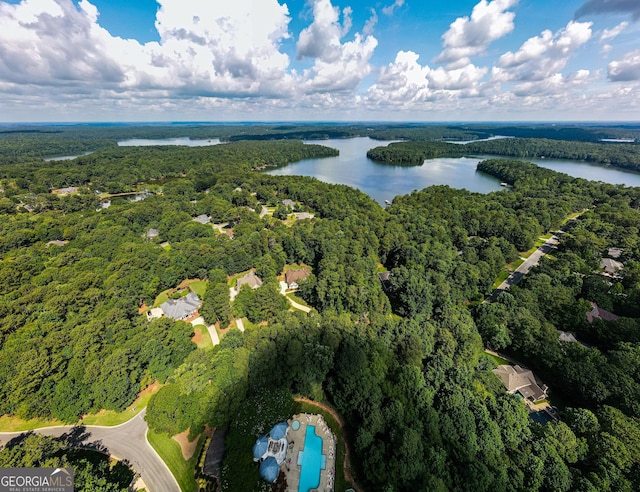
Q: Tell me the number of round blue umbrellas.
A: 3